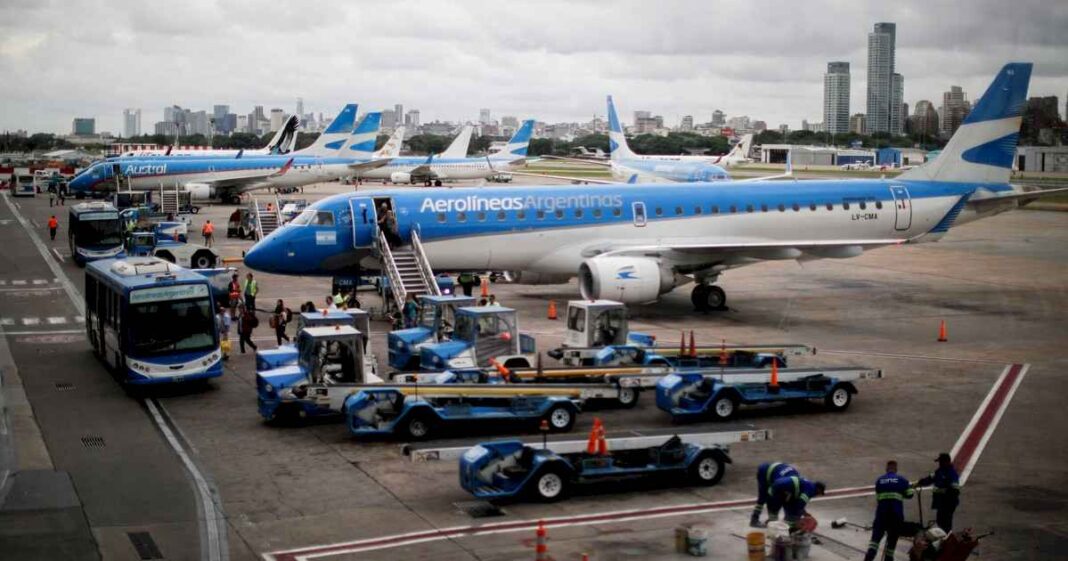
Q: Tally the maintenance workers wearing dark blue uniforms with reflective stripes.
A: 4